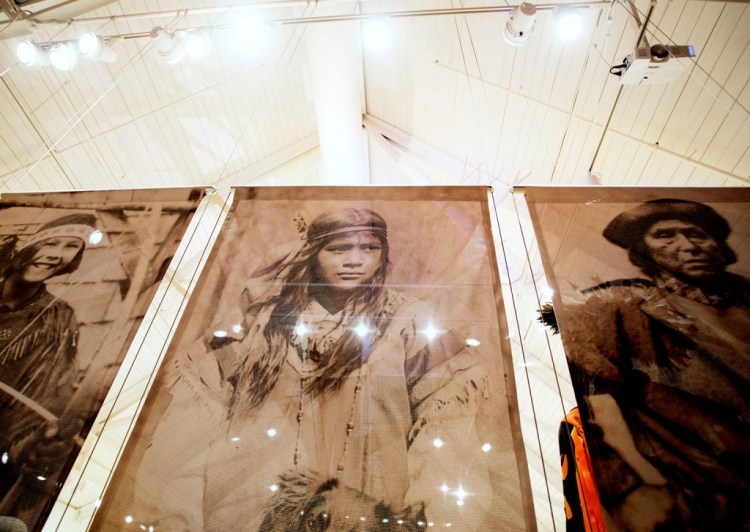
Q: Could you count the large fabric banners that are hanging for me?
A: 3